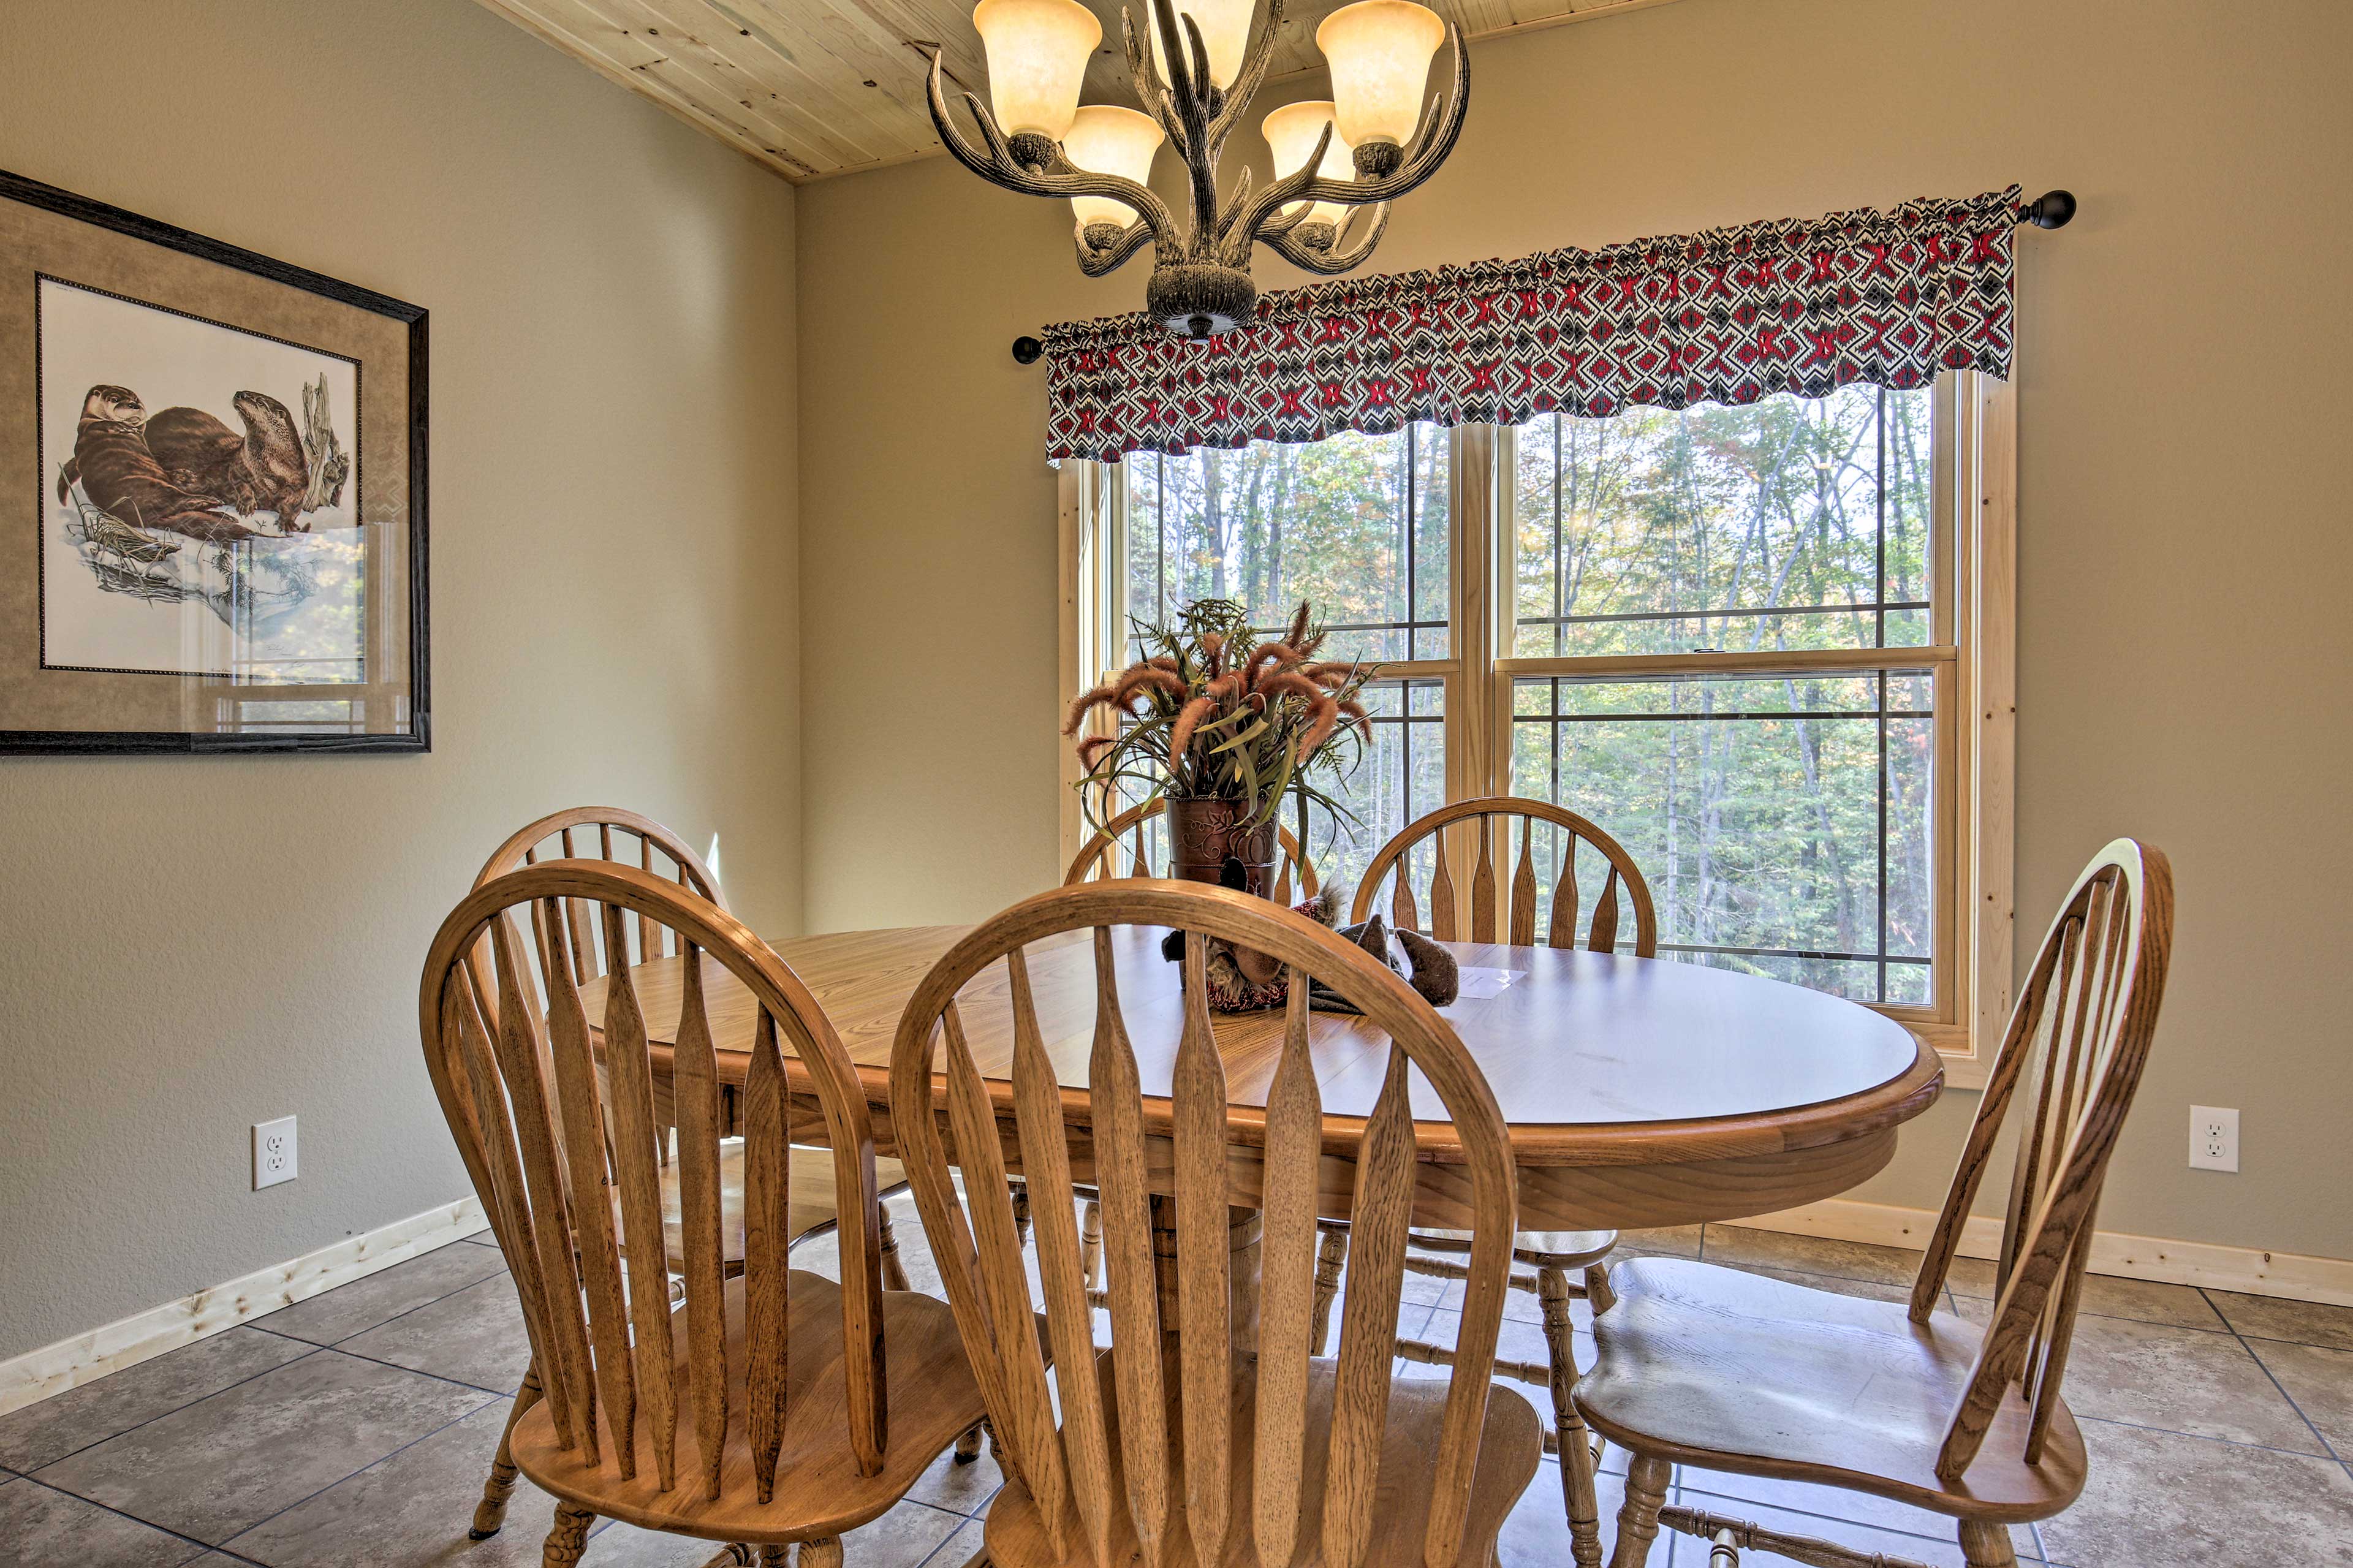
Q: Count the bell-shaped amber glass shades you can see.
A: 5